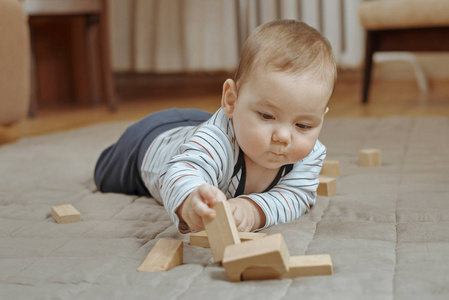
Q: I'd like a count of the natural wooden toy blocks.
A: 9